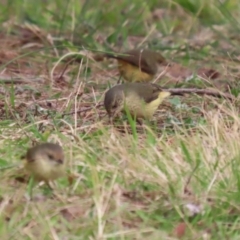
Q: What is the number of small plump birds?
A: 3